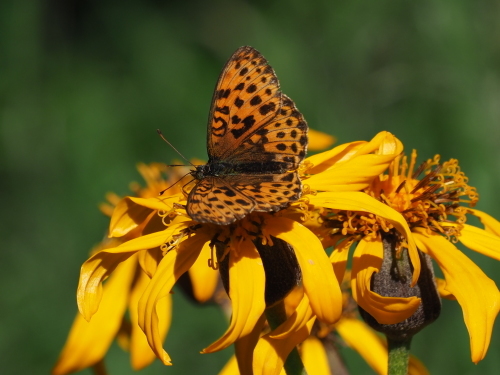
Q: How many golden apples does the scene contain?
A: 0